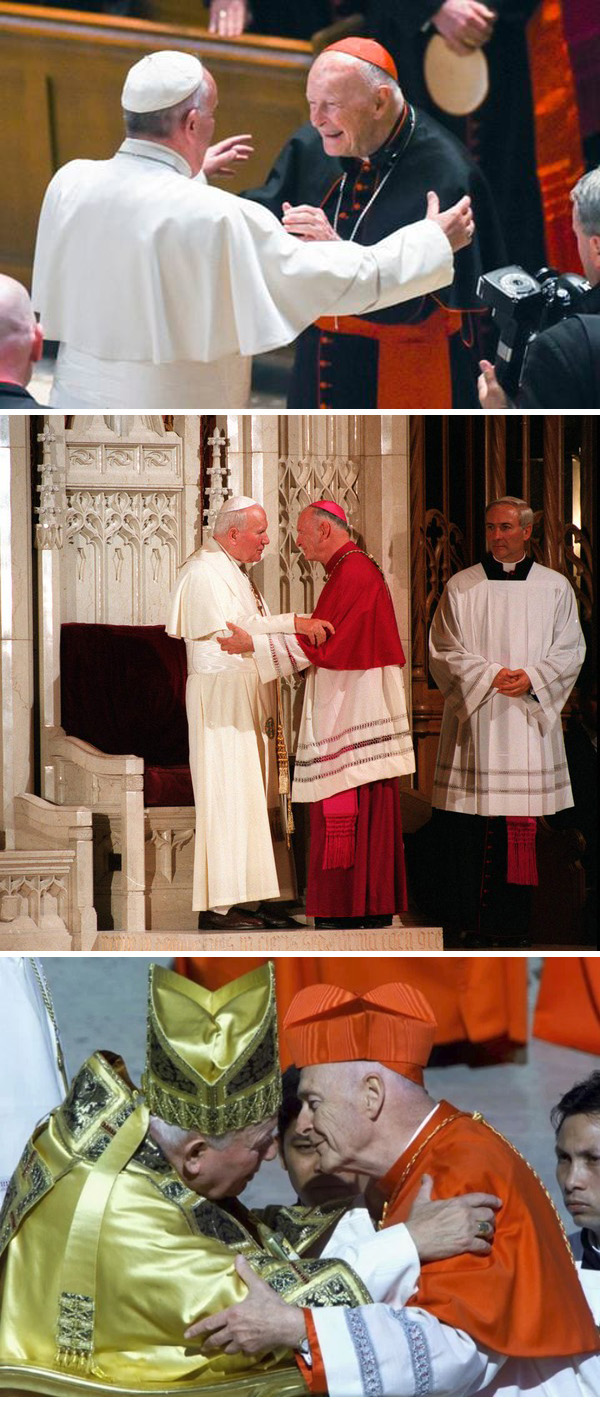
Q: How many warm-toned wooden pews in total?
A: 1